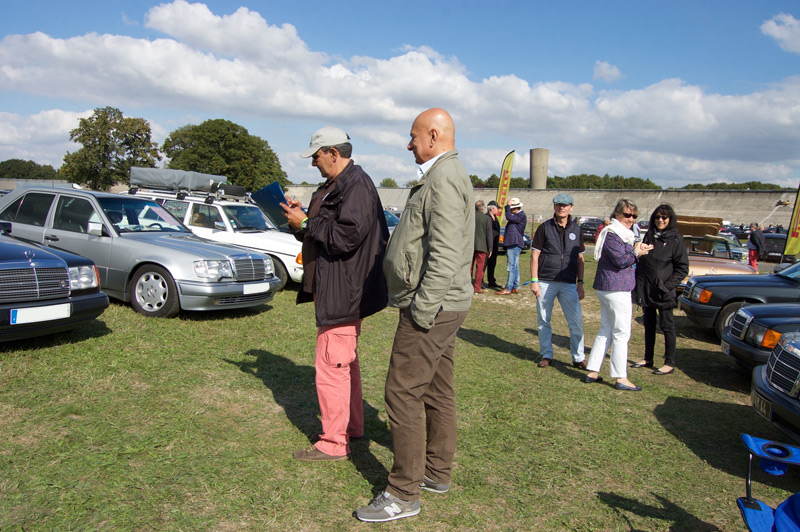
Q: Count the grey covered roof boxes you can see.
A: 1